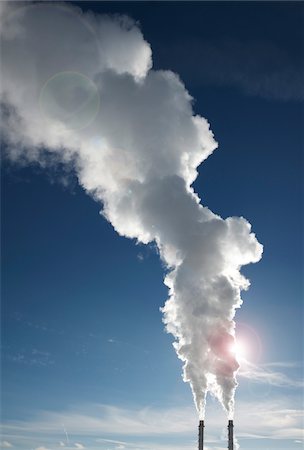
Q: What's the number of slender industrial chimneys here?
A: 2